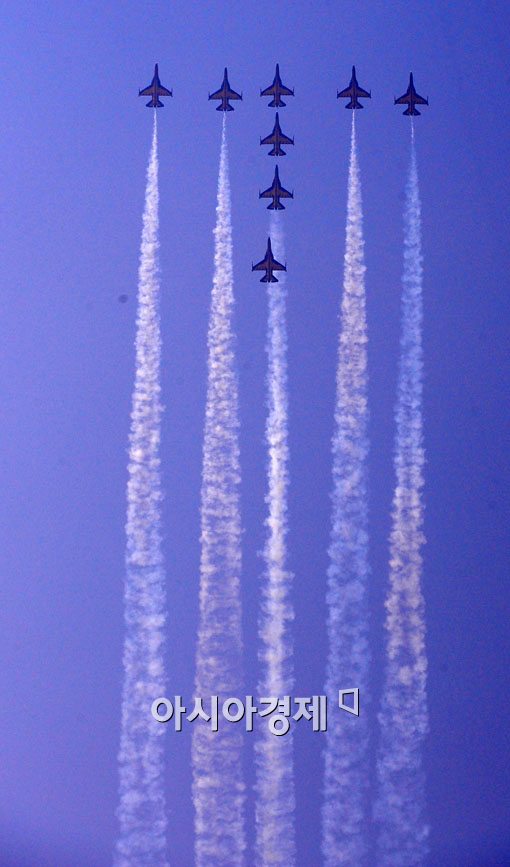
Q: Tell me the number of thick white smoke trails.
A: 5